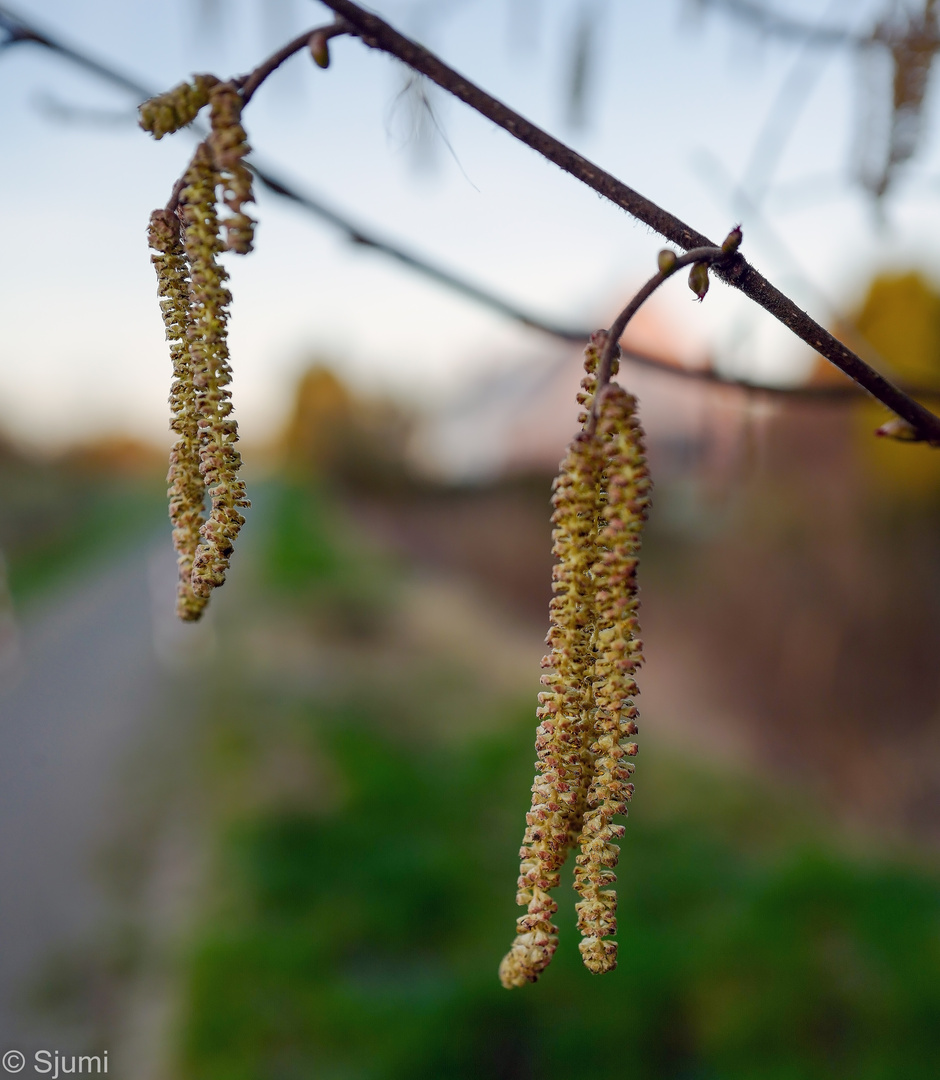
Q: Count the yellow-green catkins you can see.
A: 7